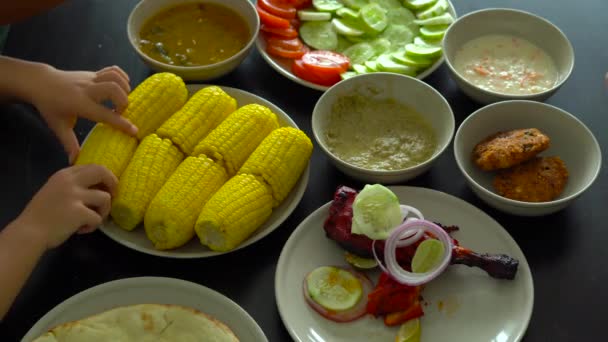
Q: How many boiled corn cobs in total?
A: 8